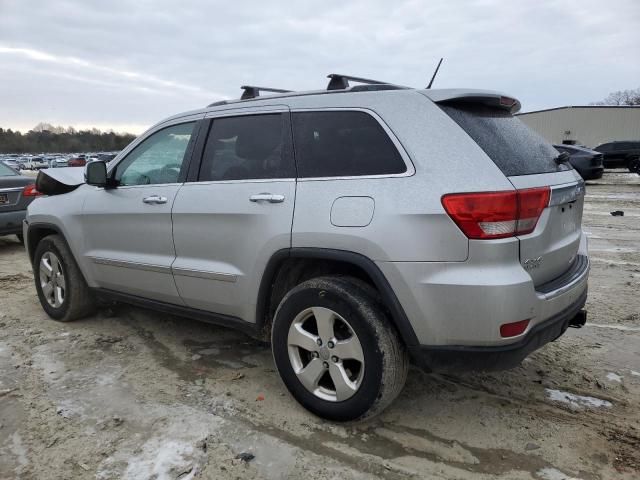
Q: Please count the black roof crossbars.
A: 2